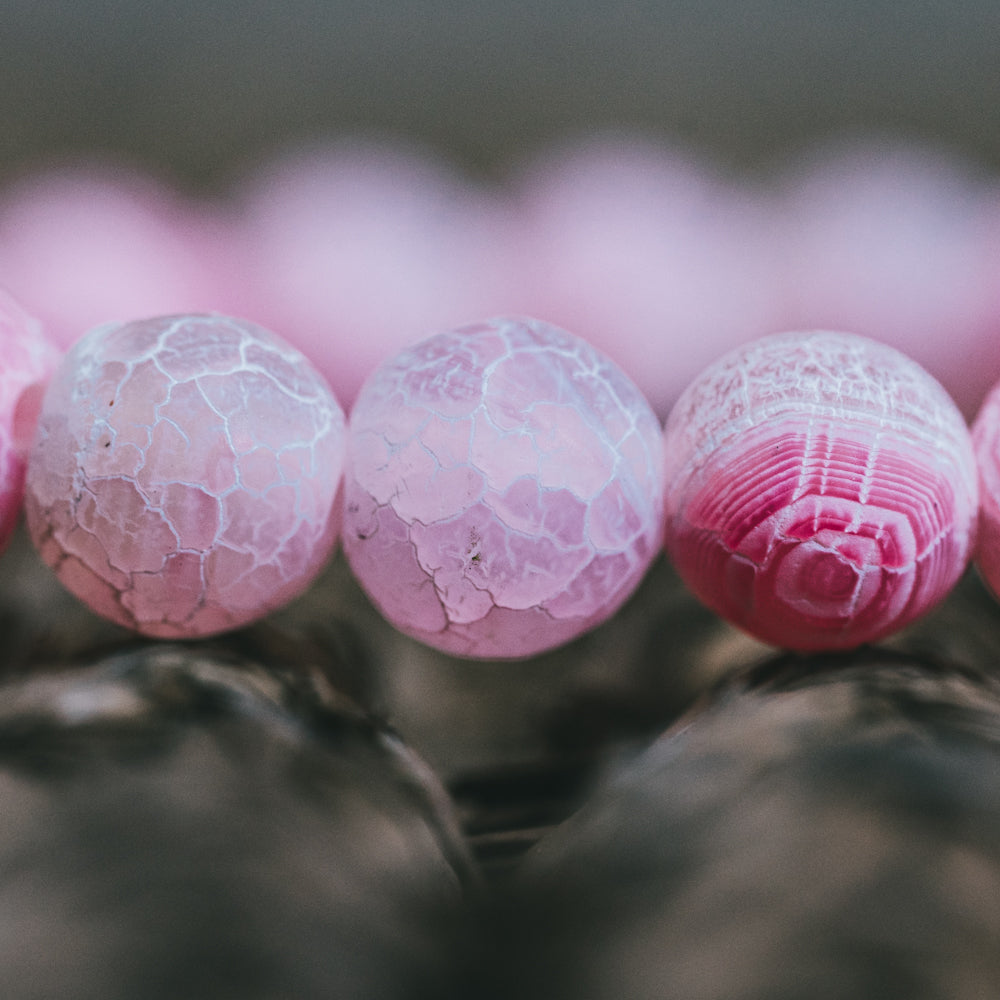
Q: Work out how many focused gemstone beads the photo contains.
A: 3